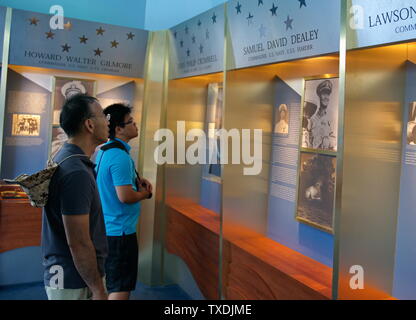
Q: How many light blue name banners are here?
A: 4